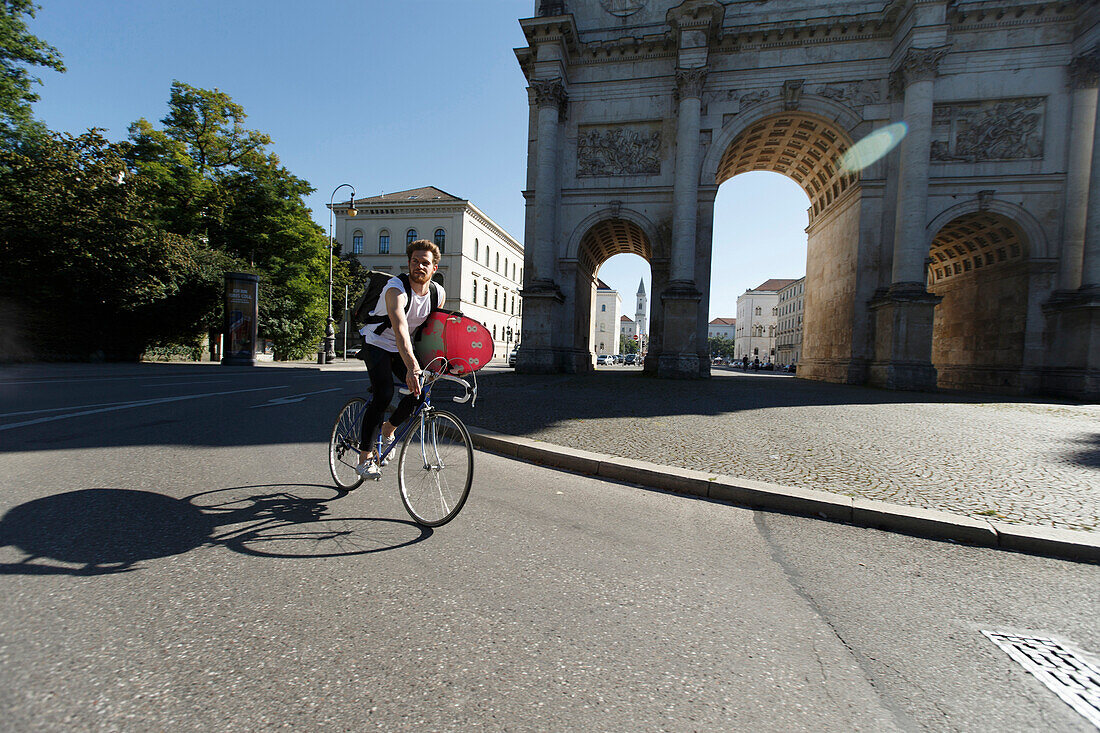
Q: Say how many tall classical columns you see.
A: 4